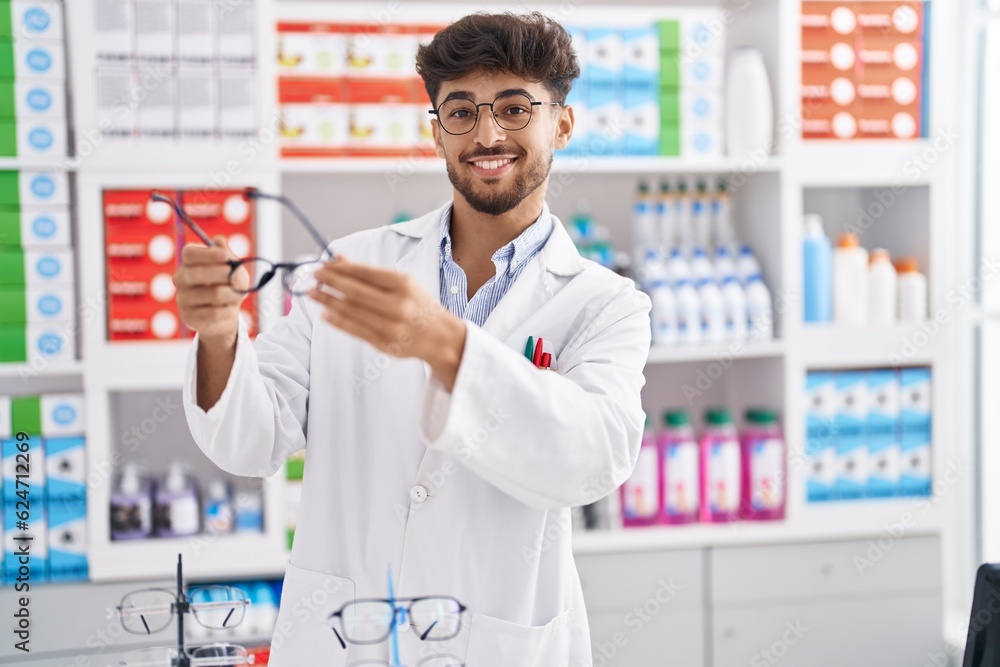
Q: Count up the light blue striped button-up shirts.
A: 1